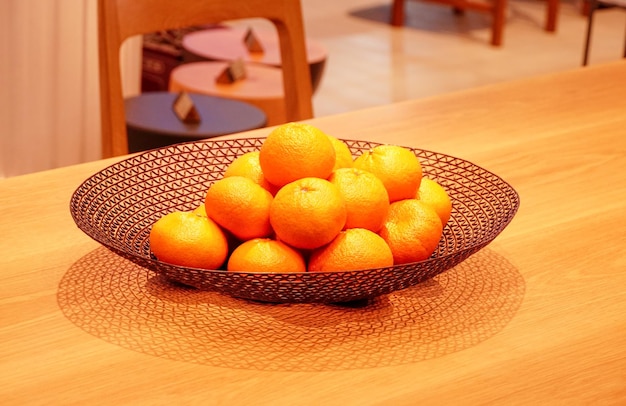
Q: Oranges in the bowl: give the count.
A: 13